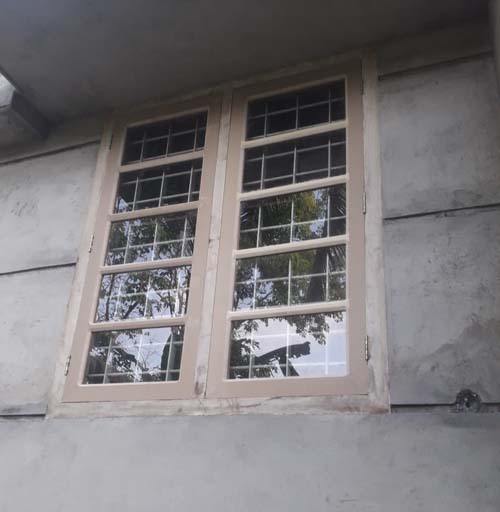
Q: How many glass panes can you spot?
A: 10